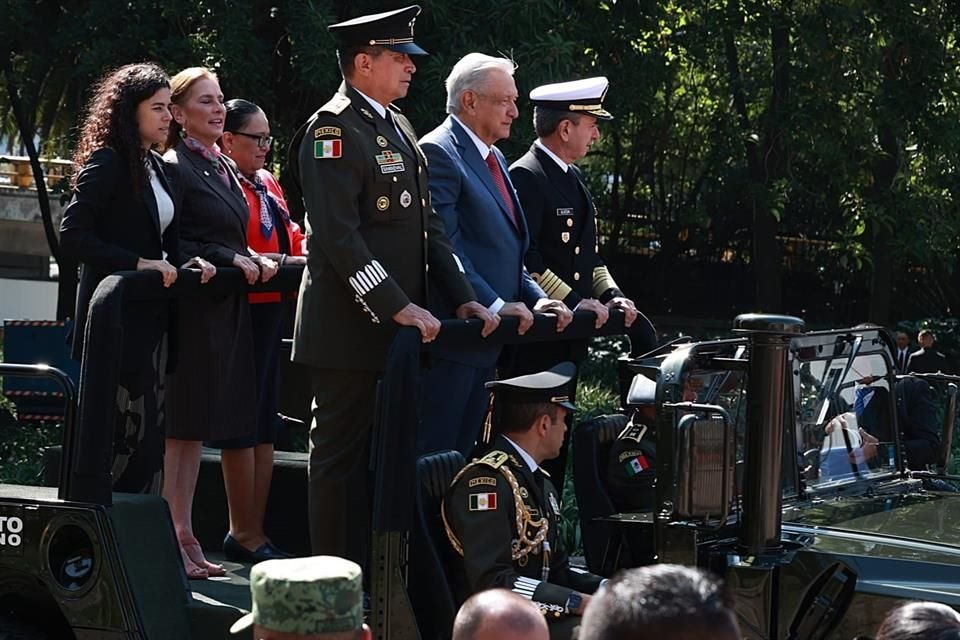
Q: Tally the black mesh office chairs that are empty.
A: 0